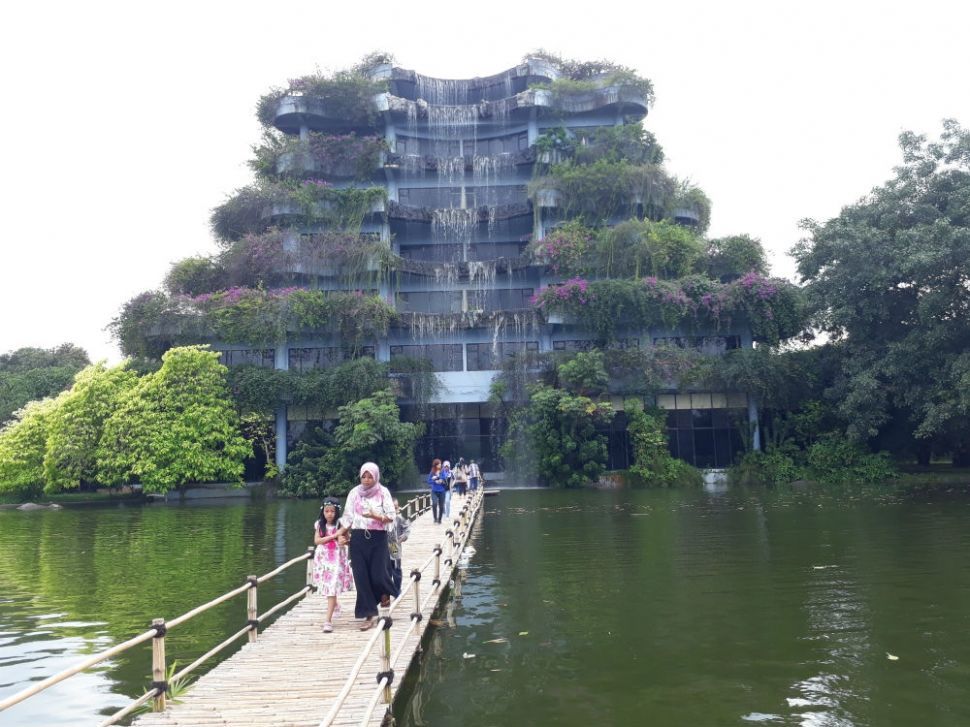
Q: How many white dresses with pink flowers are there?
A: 1